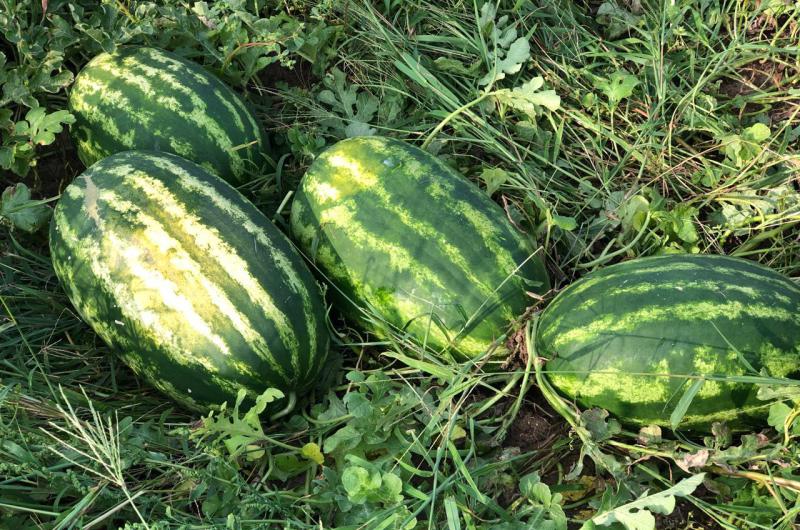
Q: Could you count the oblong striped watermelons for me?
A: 4